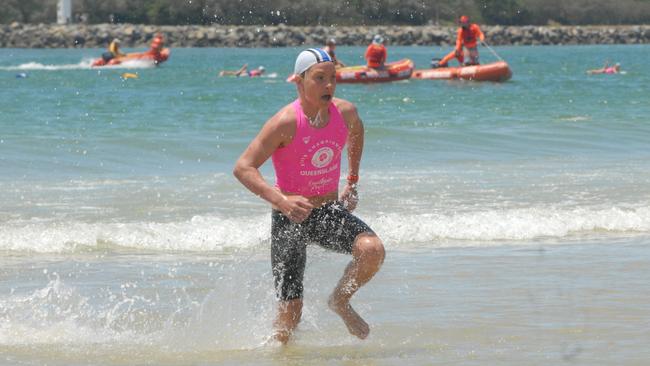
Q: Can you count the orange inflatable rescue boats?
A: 3